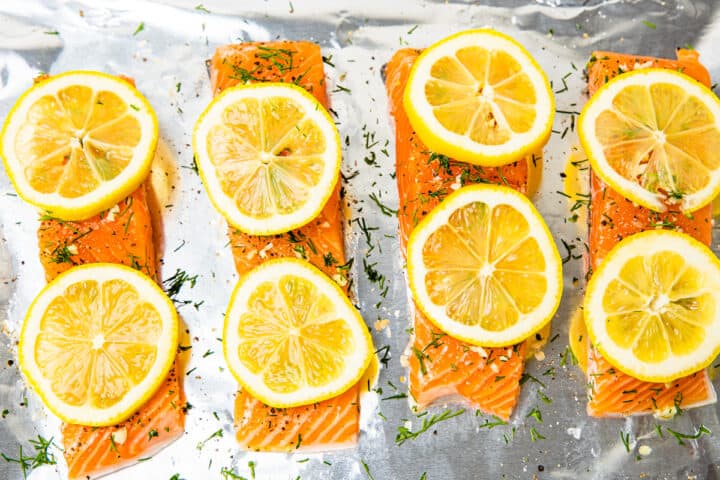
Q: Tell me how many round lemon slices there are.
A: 8